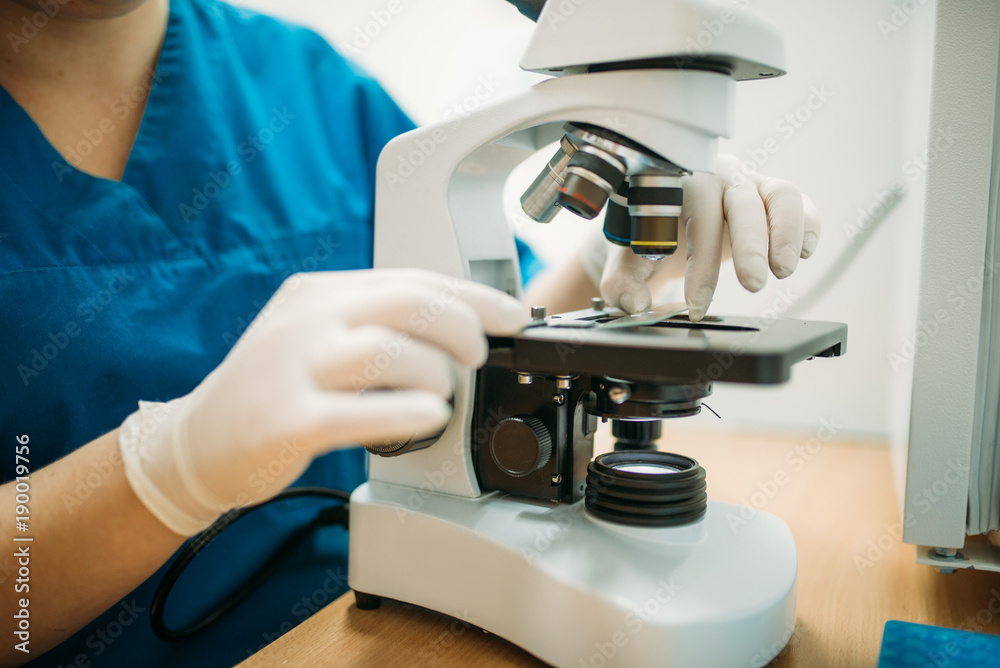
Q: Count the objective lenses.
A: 4